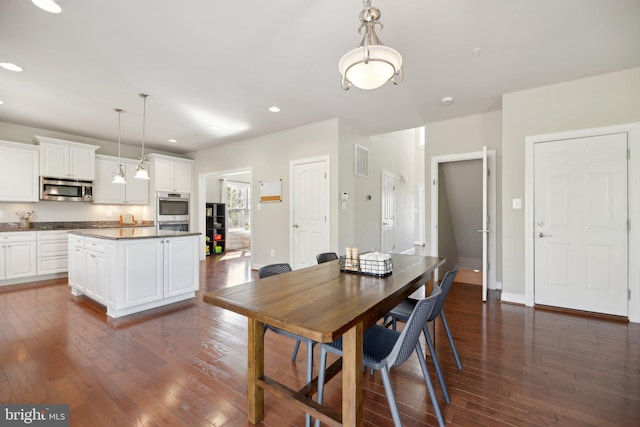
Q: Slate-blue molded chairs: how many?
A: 4